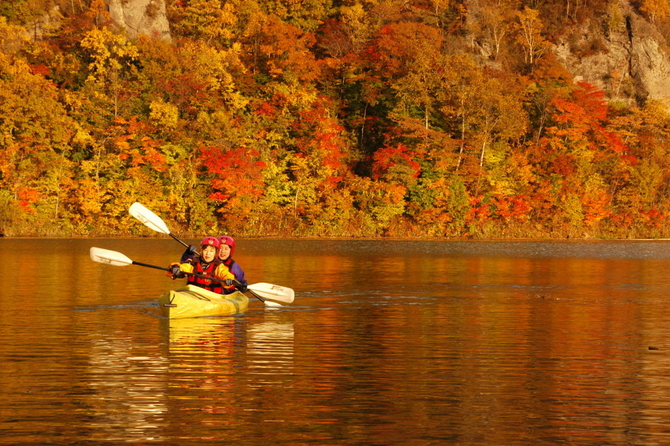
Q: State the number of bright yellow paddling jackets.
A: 1